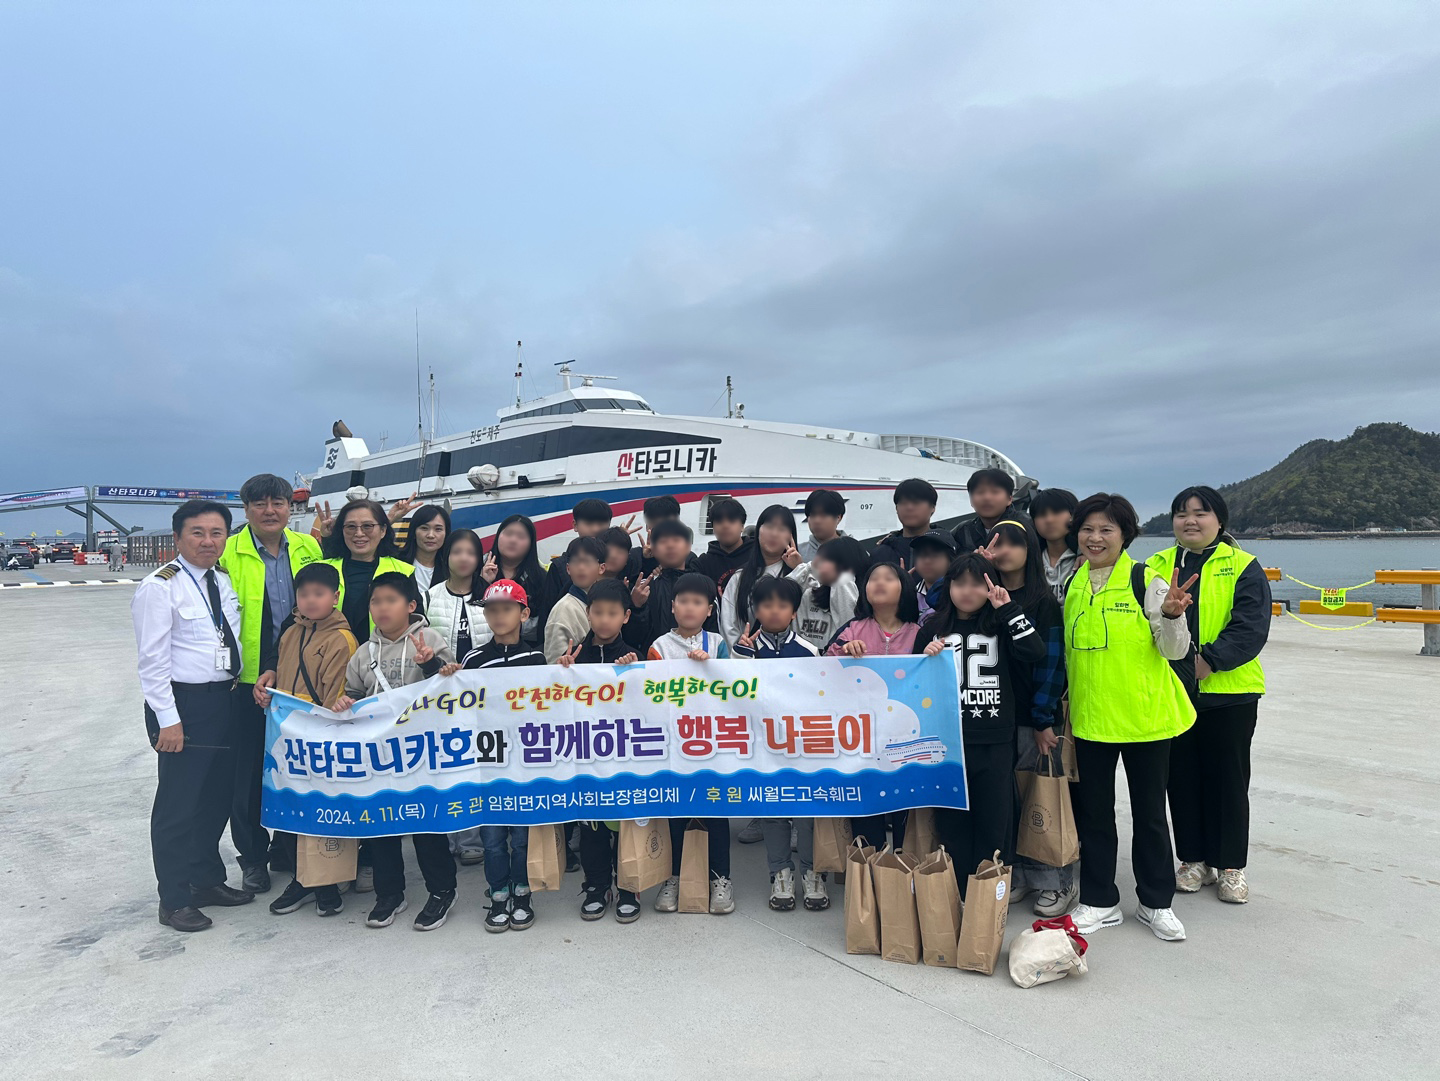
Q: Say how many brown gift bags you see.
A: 12